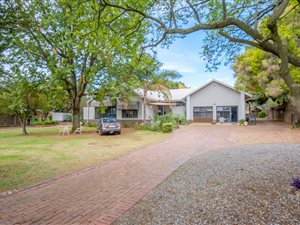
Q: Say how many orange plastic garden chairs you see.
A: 0